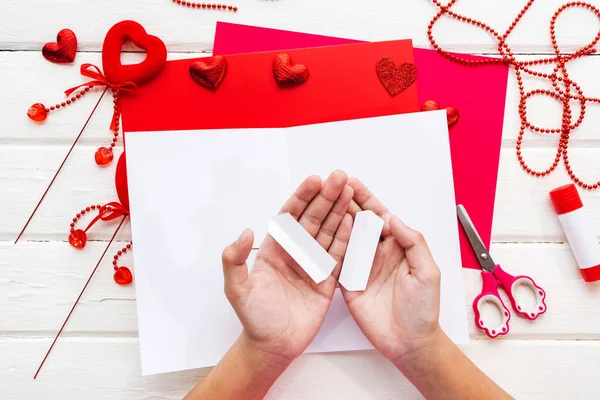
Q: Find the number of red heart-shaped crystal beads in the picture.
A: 4